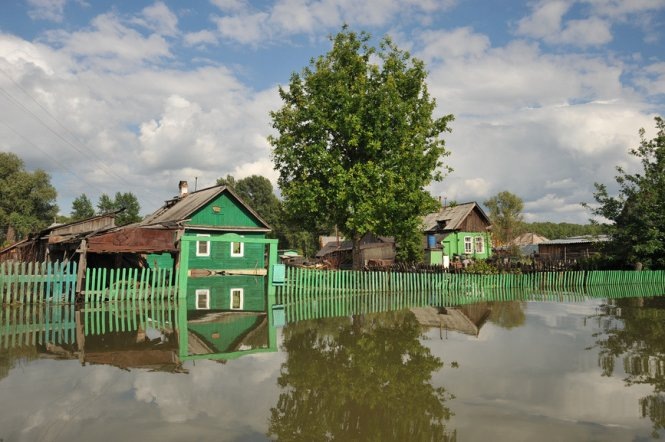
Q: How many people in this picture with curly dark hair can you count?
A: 0